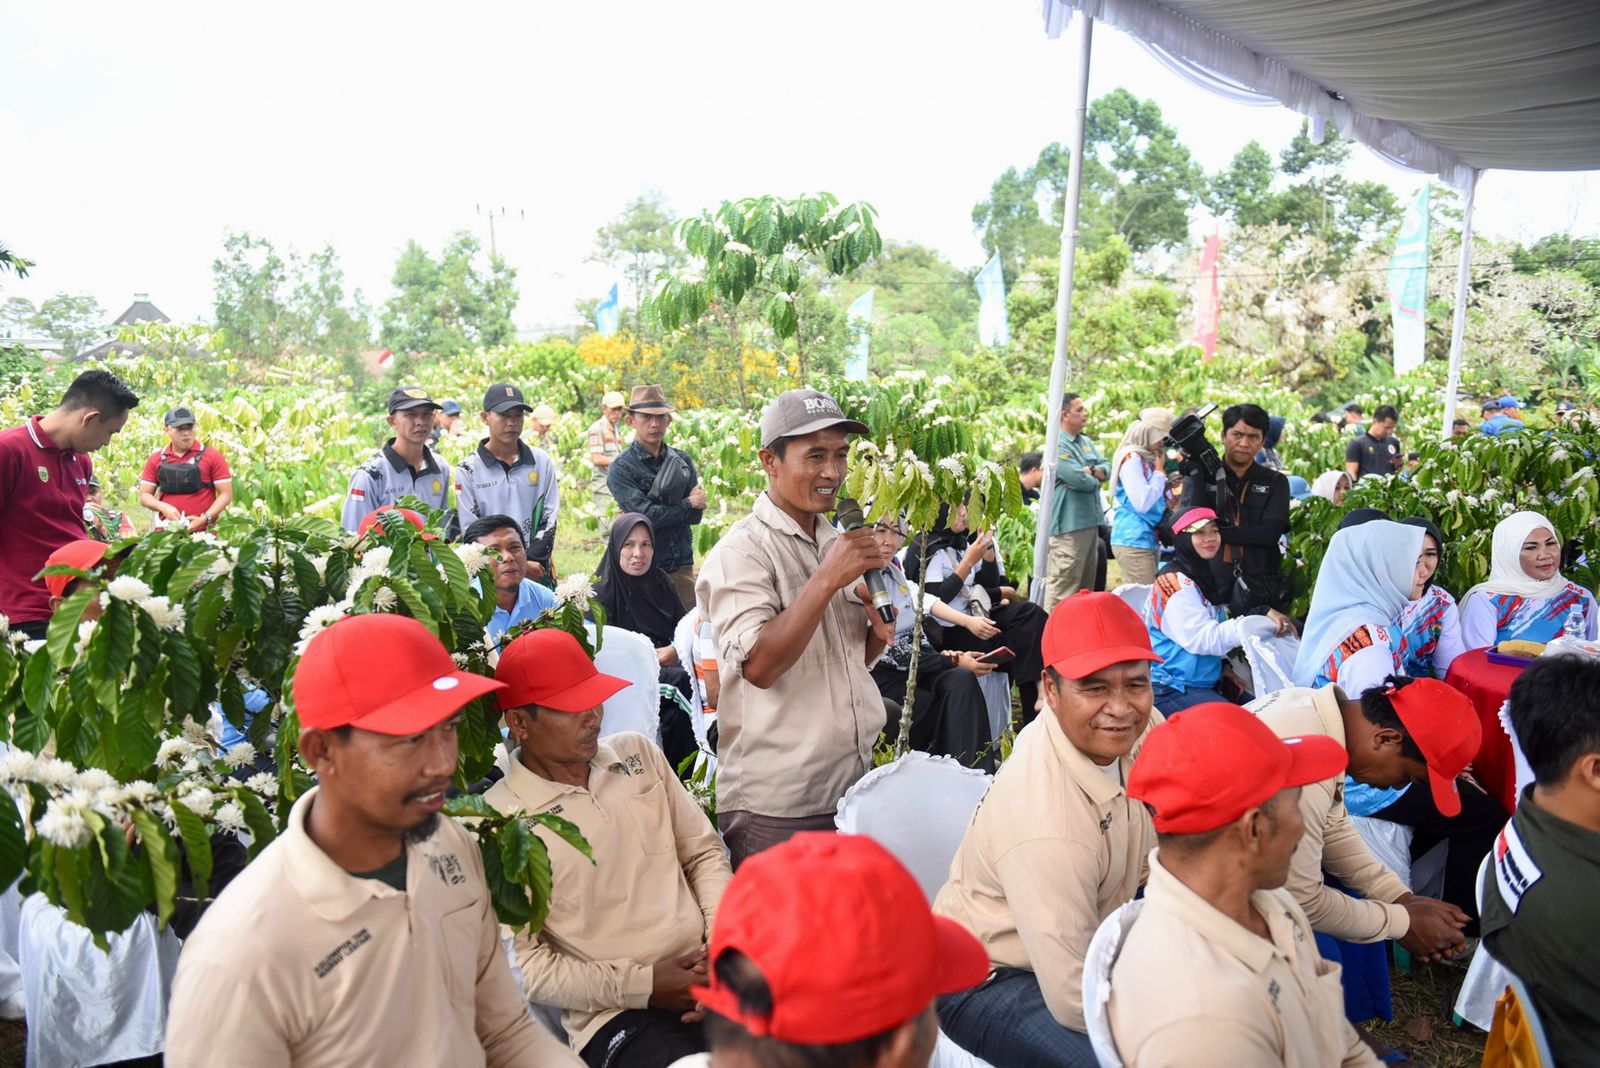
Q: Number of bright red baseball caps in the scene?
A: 8